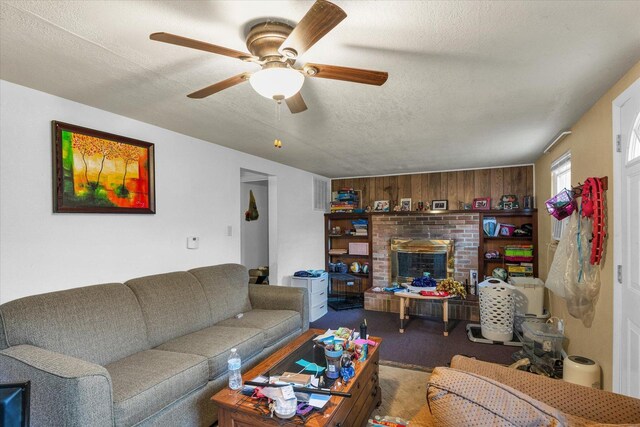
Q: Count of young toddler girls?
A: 0